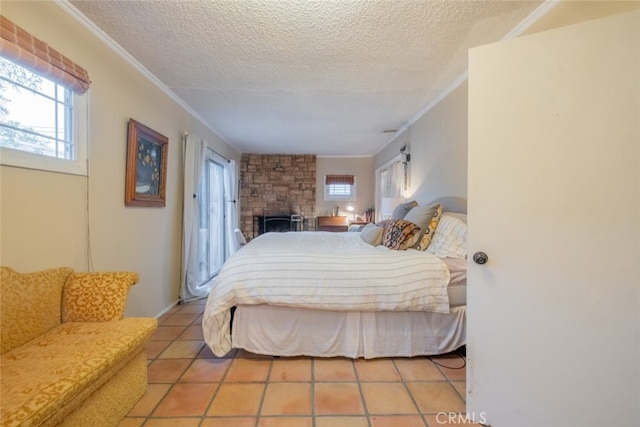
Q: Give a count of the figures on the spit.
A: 0